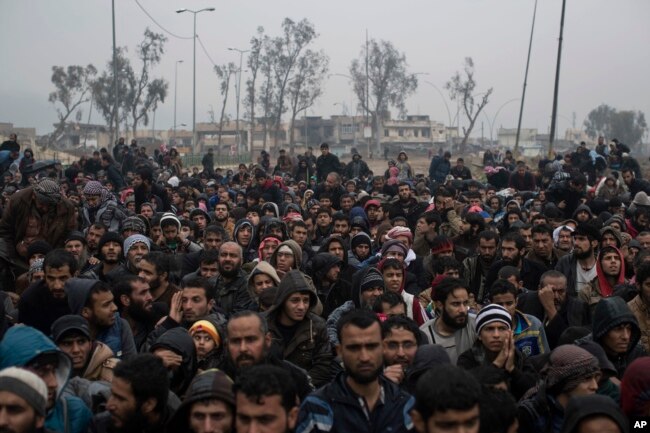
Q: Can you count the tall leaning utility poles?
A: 2